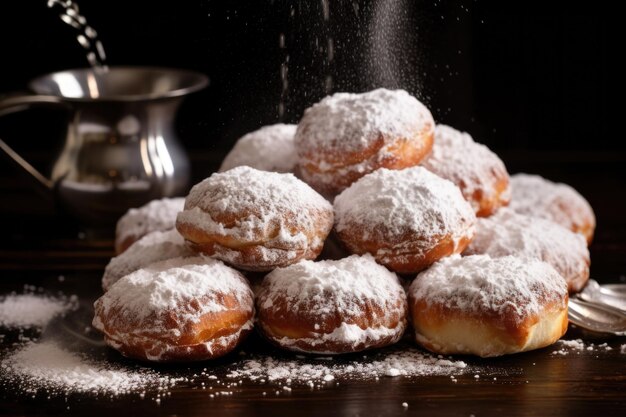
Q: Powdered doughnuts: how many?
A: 12